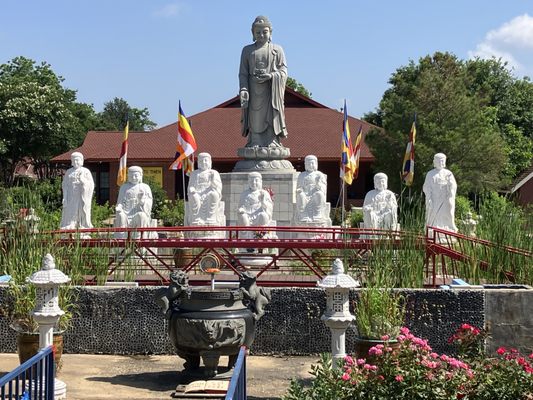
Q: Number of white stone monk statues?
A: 7